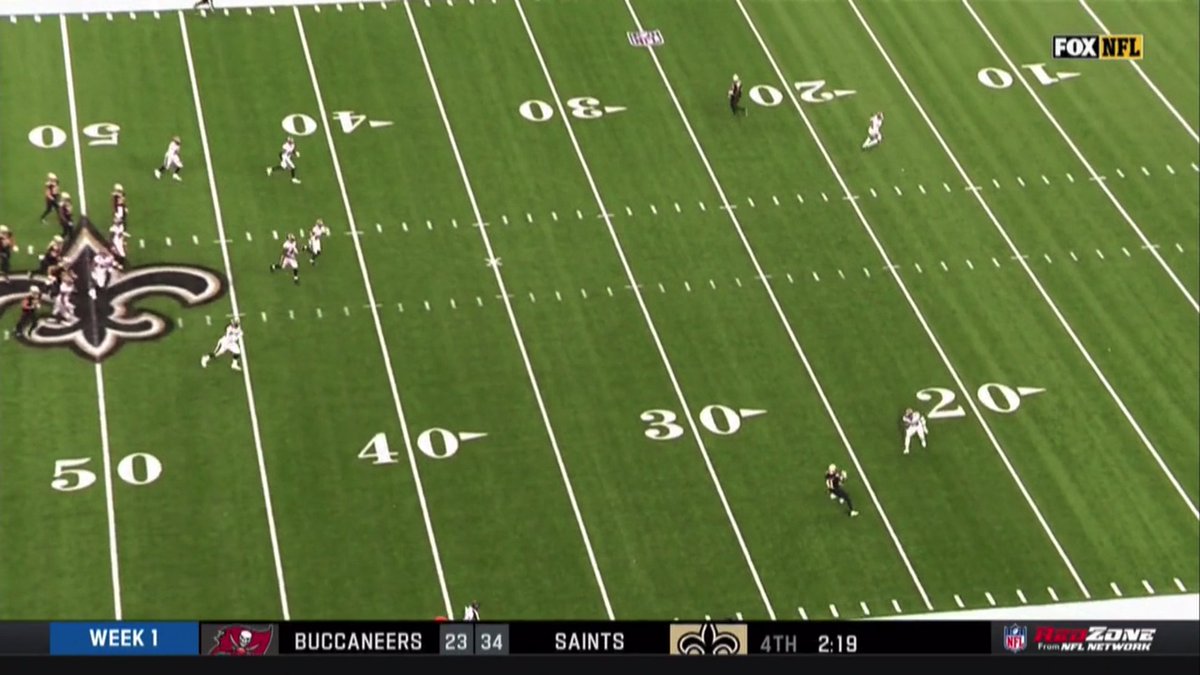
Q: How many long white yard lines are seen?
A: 10